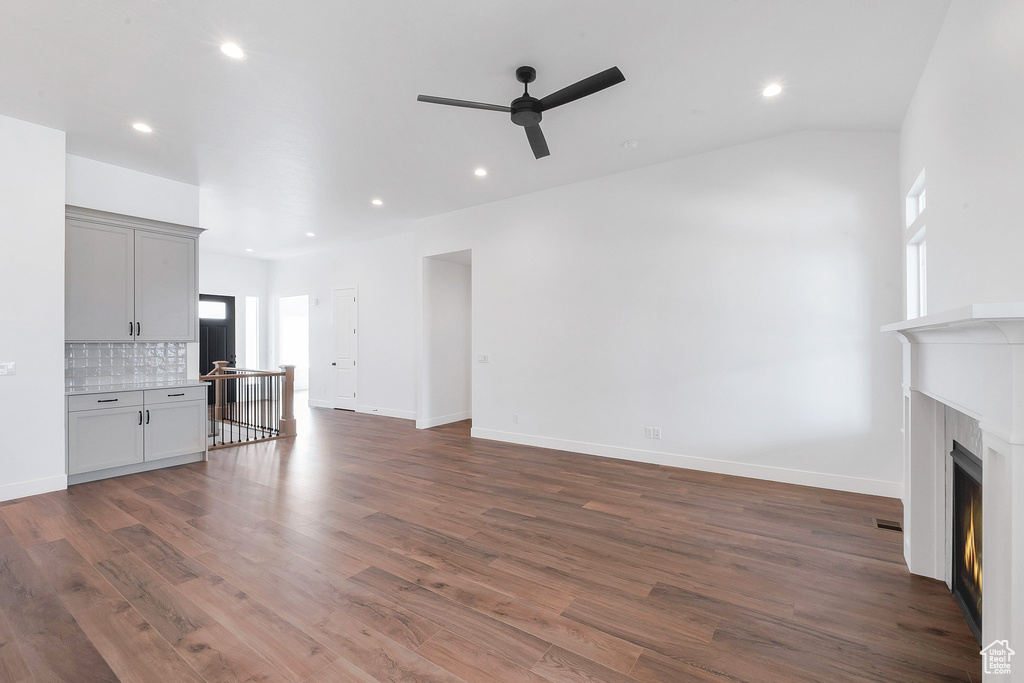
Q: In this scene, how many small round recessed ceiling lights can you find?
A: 7